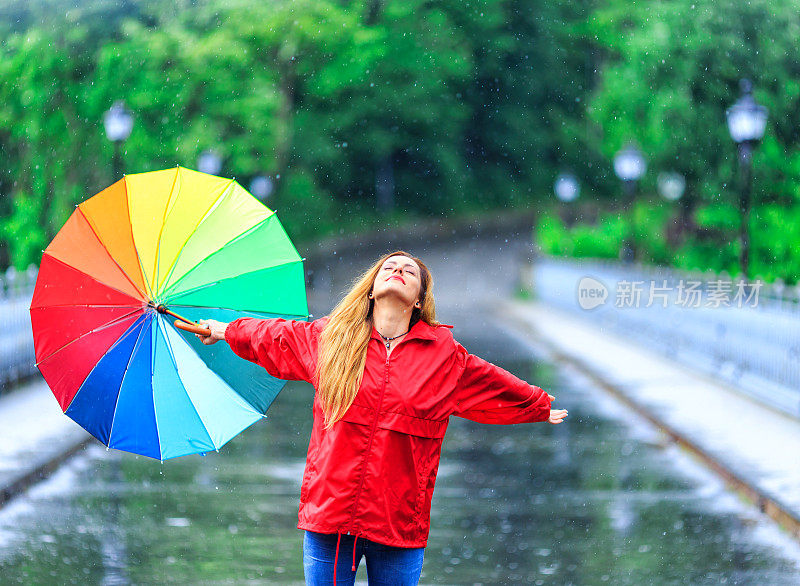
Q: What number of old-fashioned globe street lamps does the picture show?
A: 7